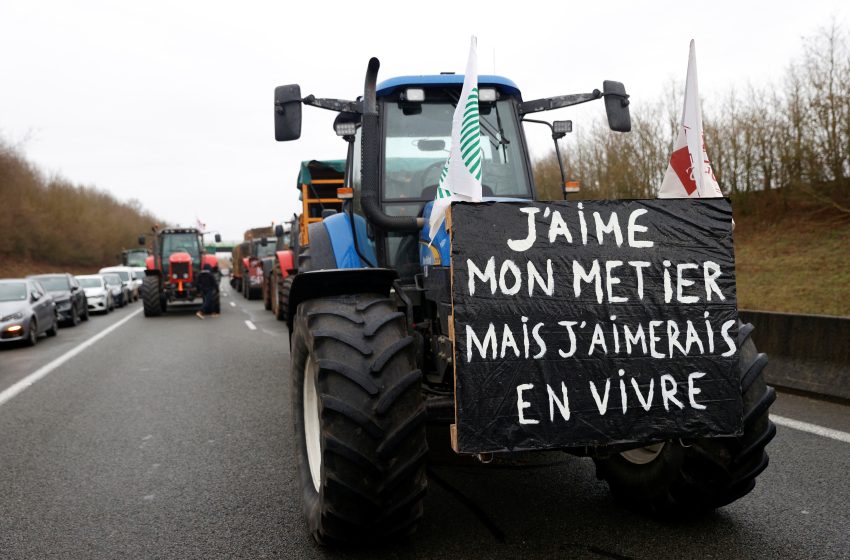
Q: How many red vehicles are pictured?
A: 3